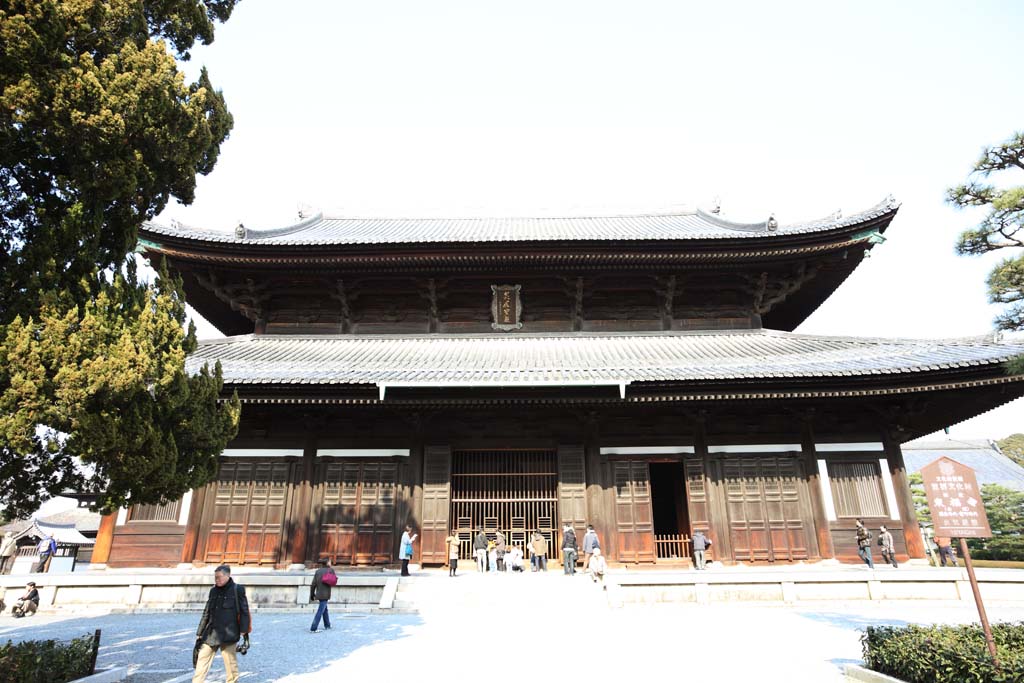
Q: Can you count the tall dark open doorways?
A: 1